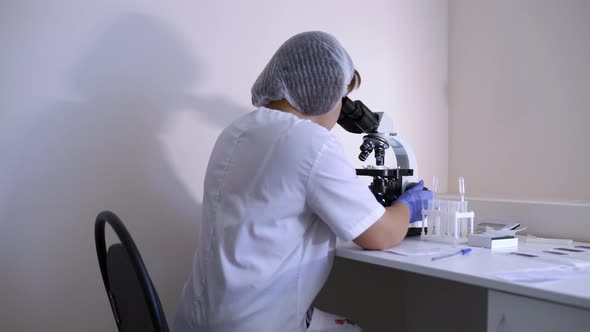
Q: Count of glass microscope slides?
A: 4